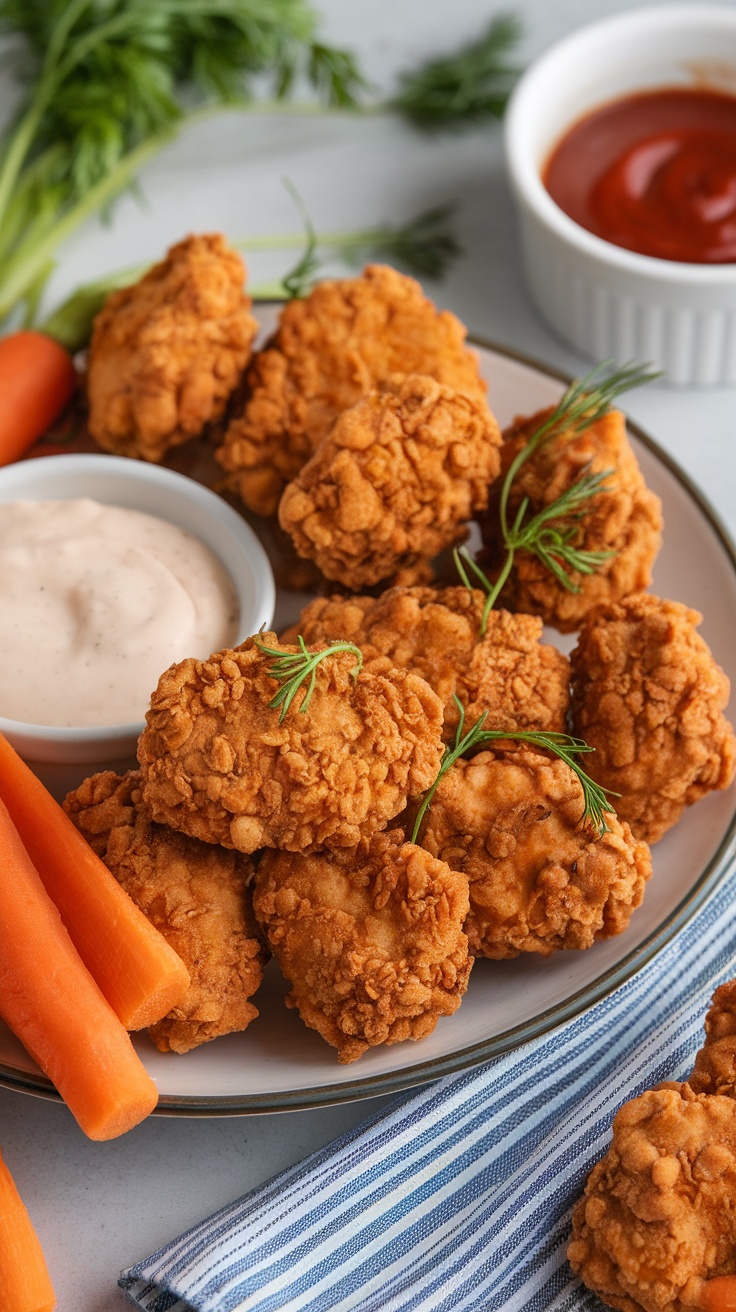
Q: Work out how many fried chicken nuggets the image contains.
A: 12